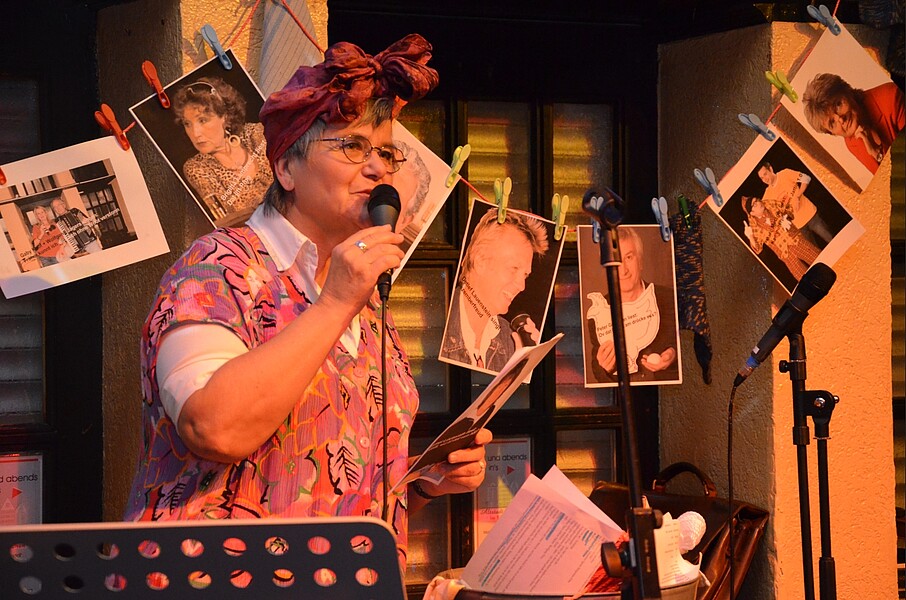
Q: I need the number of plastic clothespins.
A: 14